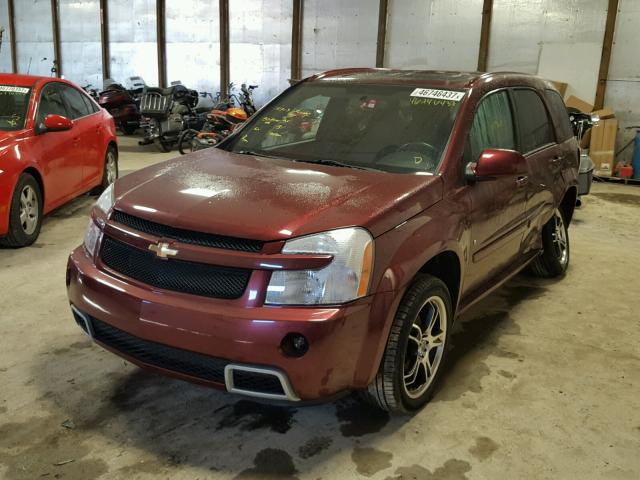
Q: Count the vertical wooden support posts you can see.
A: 9